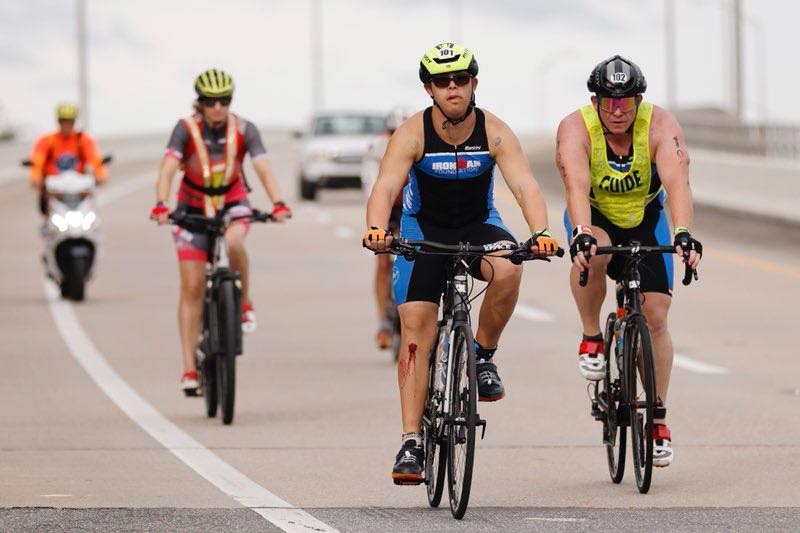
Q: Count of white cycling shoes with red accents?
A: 4